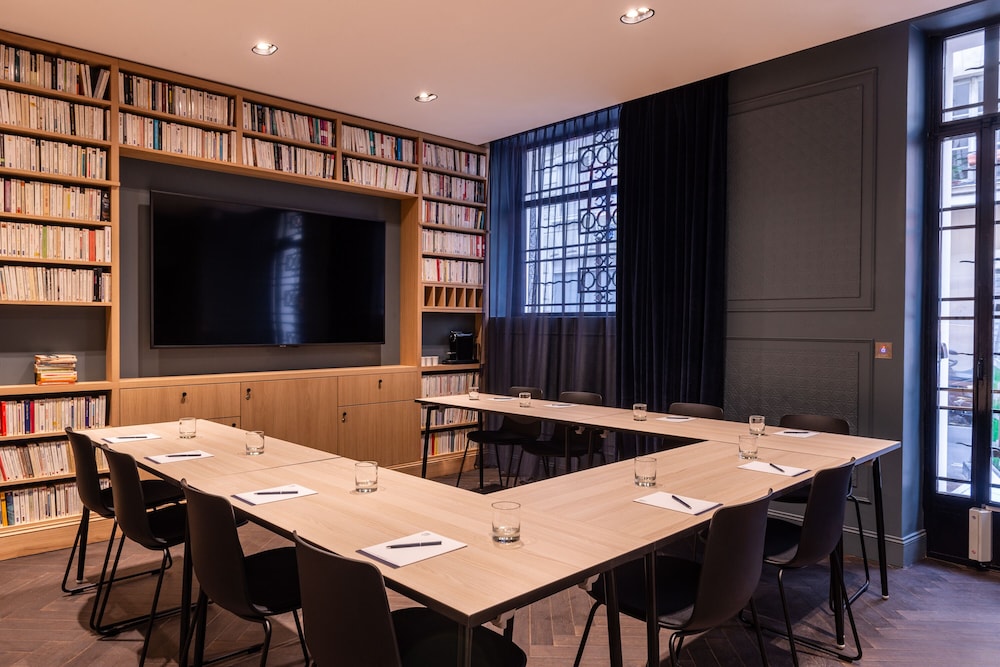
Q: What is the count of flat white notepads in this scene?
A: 10